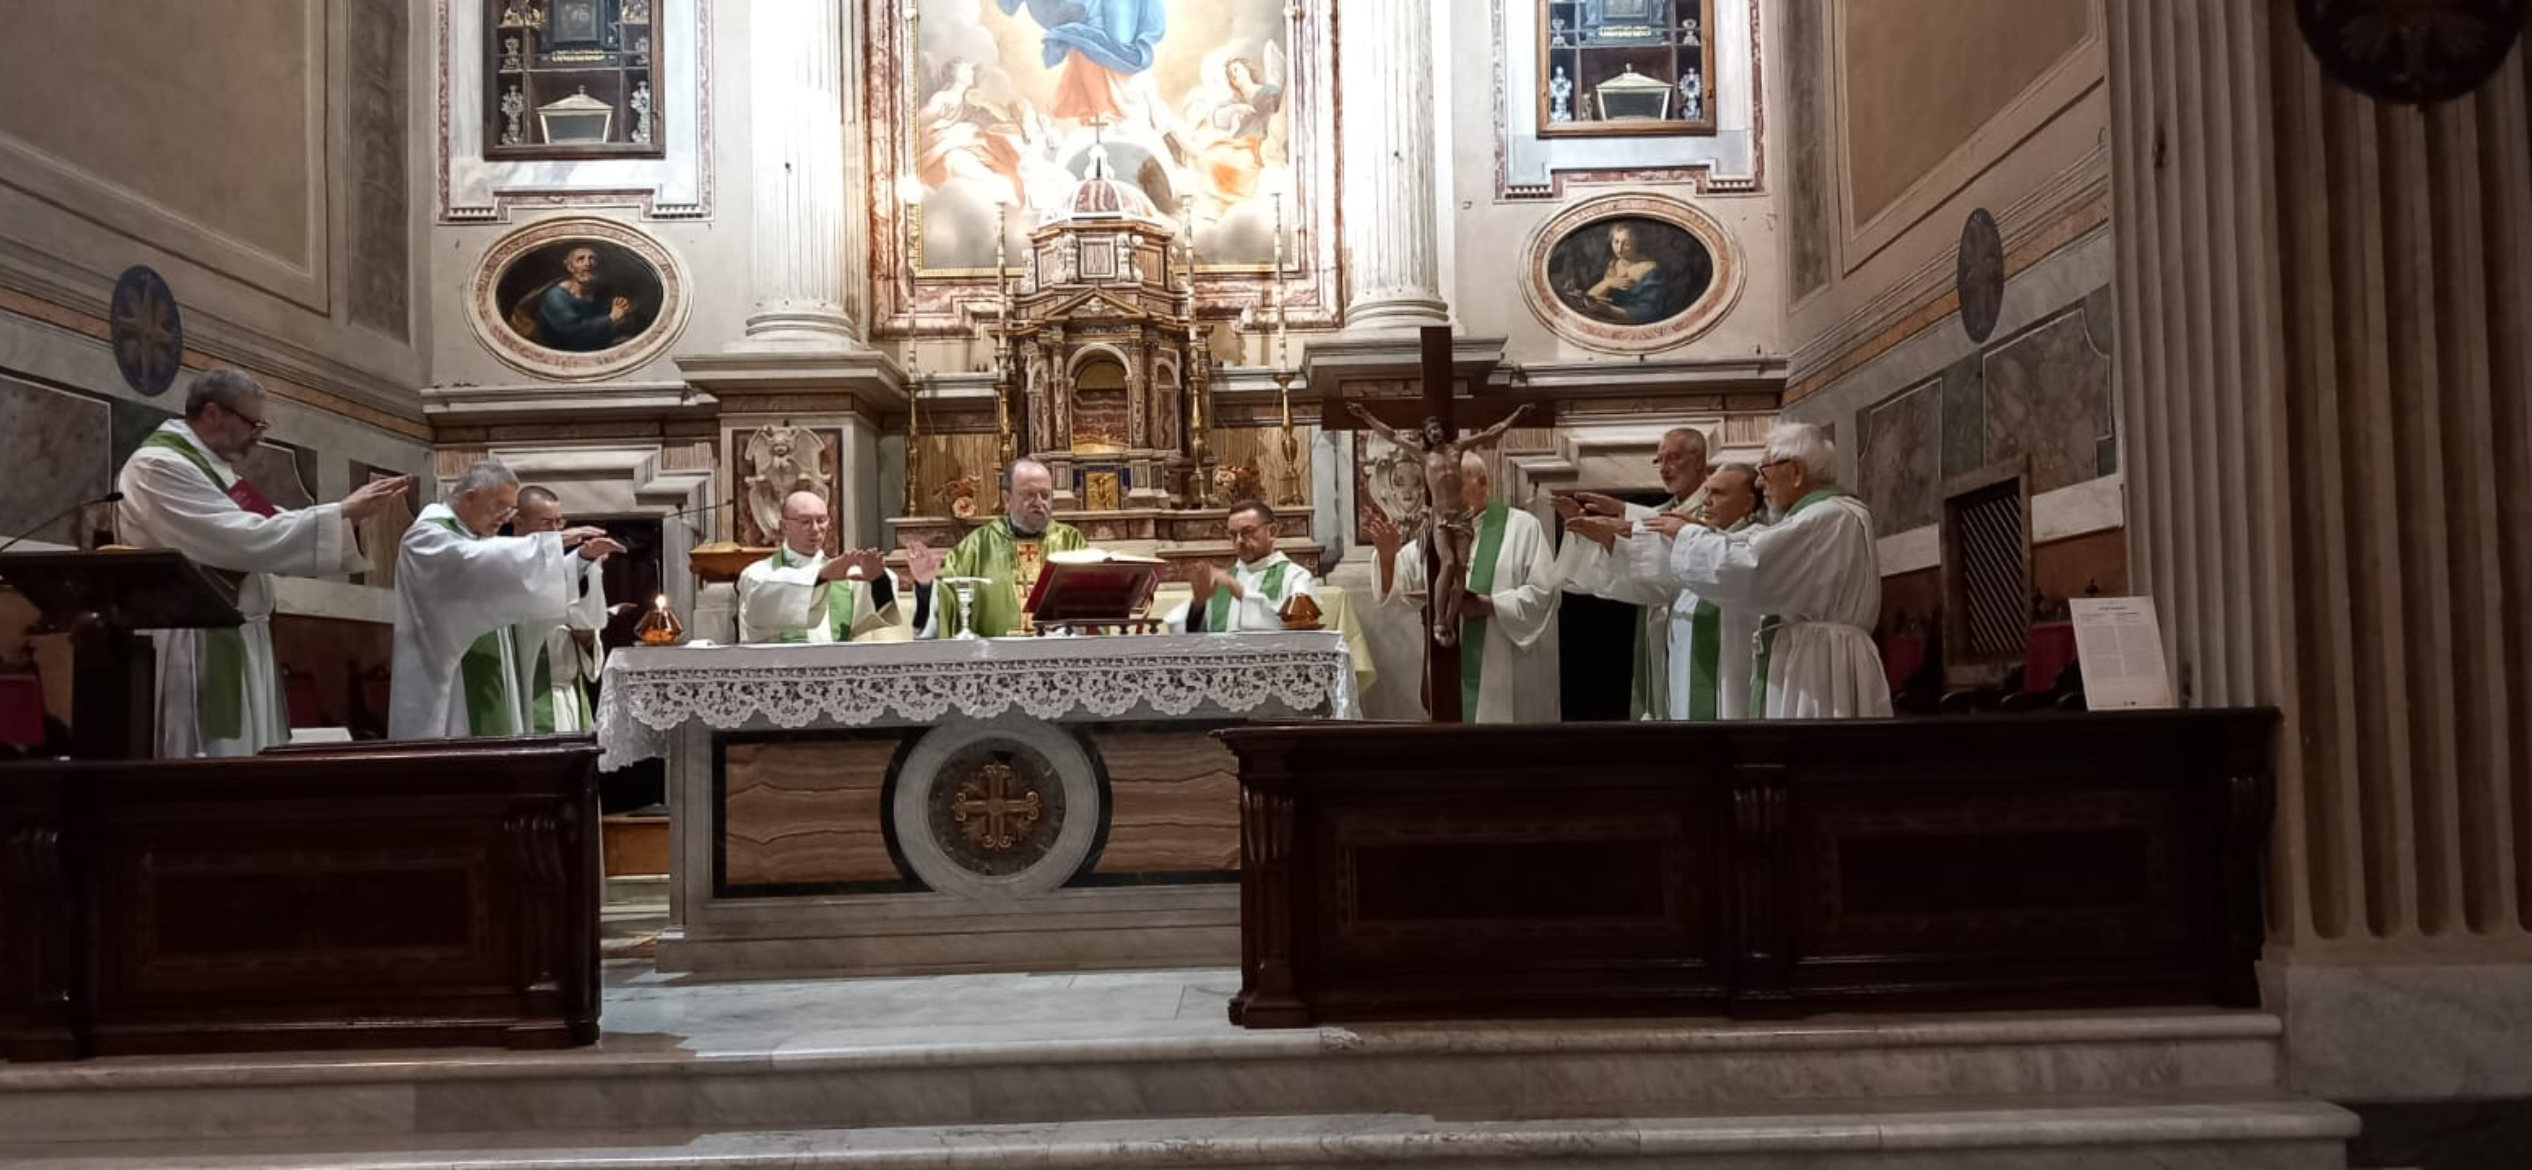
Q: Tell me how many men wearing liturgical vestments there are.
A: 10